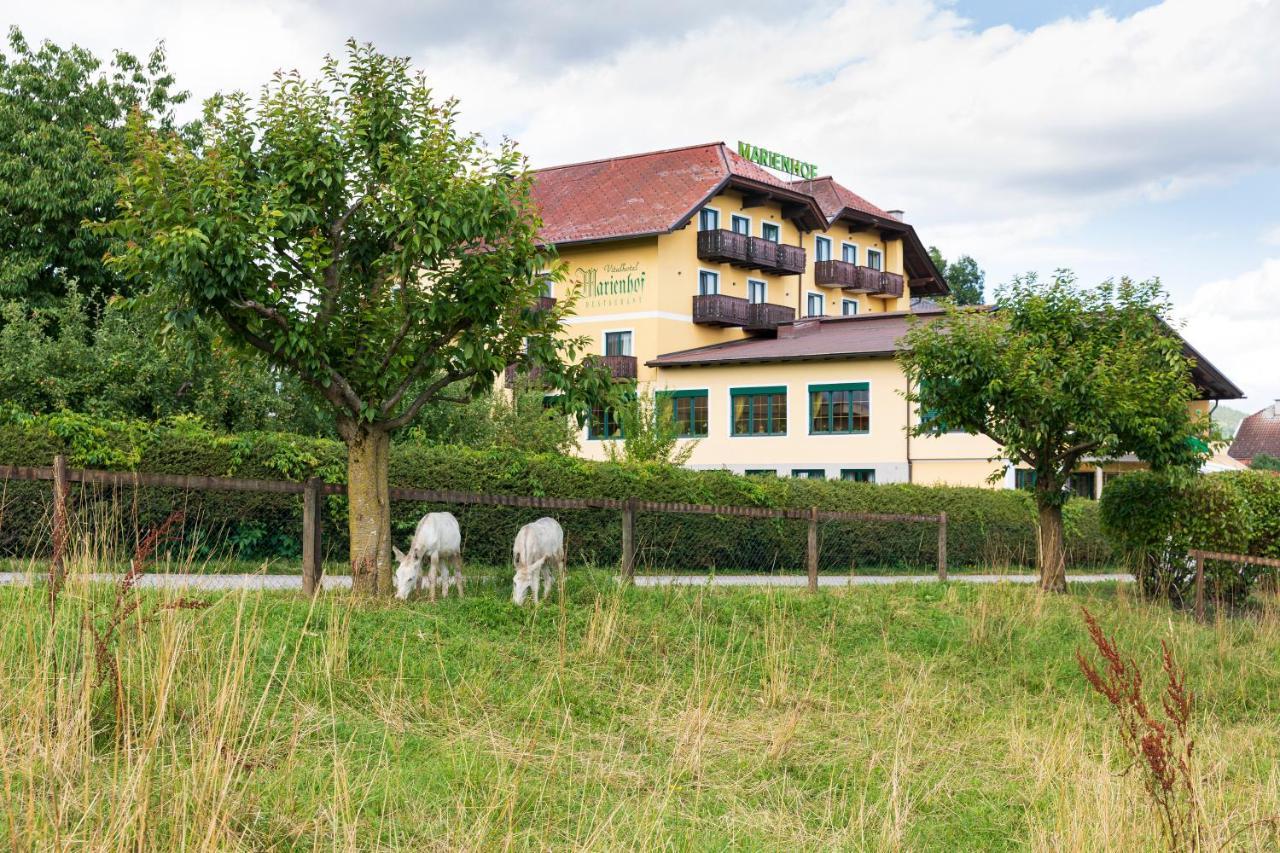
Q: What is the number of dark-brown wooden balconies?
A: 11